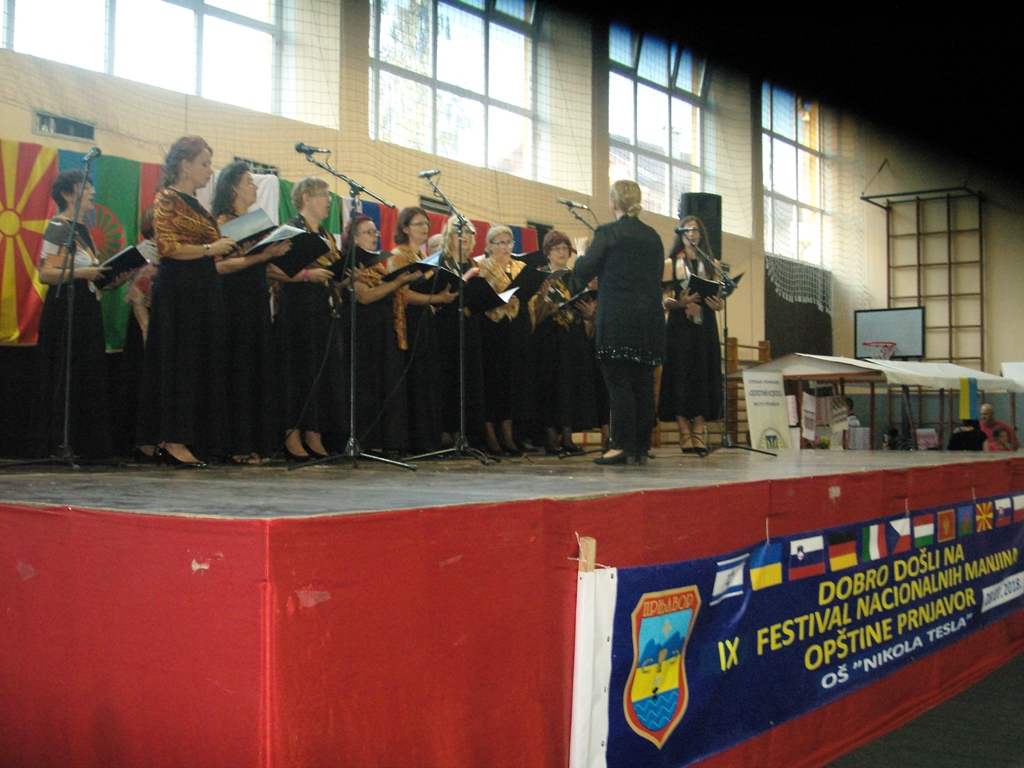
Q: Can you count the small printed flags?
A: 12